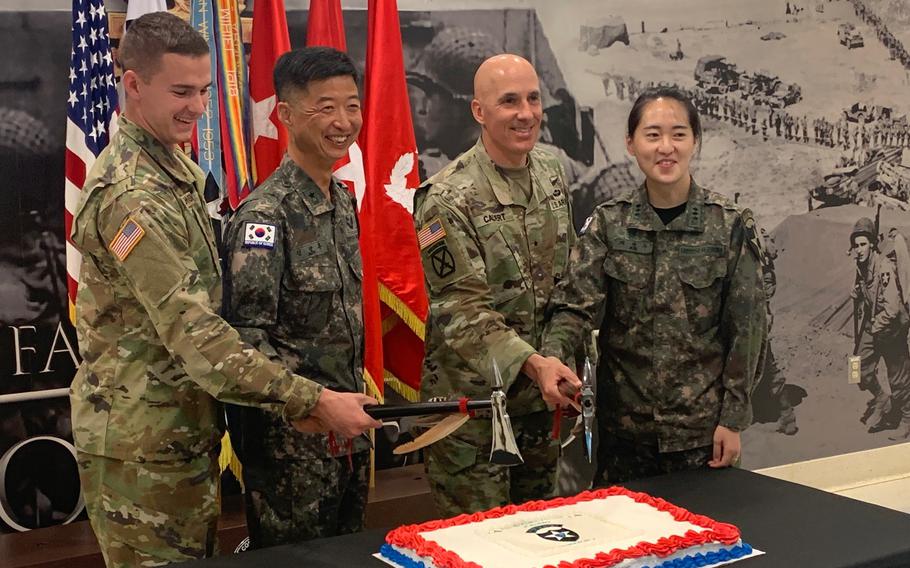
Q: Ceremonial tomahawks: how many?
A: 2